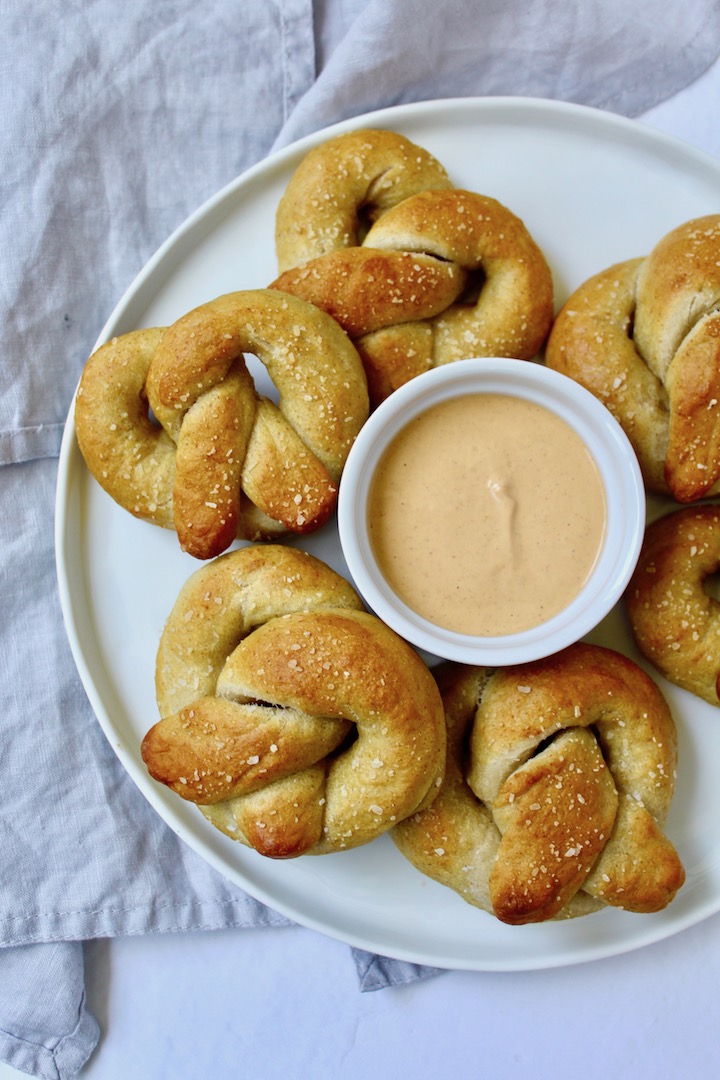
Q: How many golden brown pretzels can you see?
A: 6